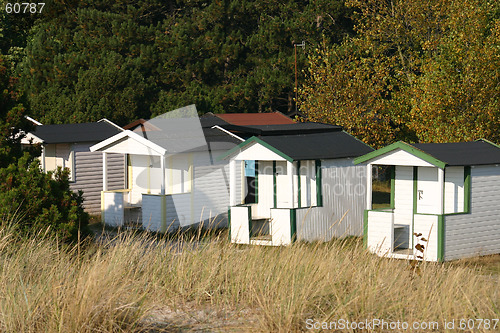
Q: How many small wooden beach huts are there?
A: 4